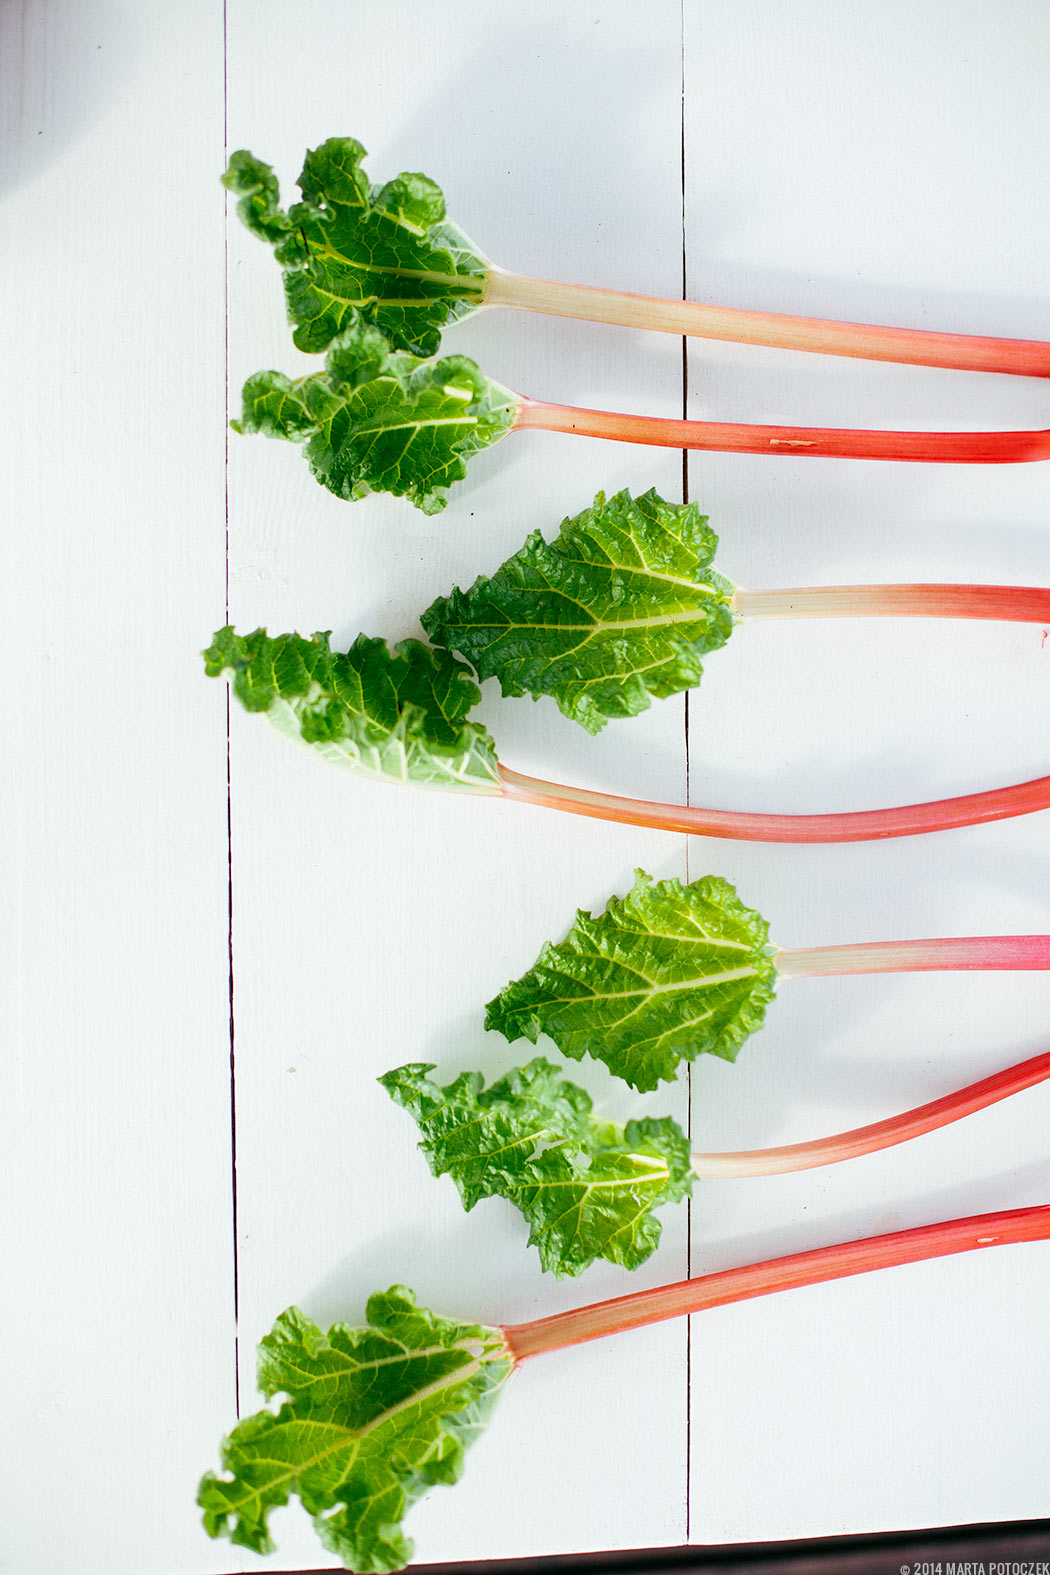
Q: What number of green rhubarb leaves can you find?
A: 7